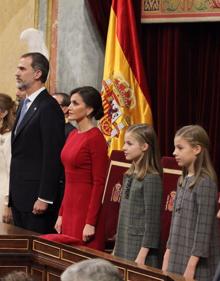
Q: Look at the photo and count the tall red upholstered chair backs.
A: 2